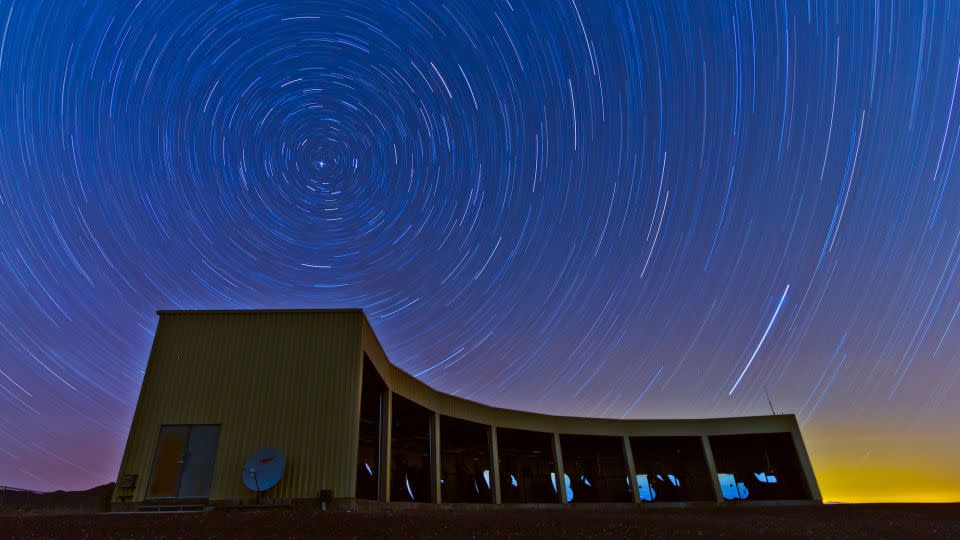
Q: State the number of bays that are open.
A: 7